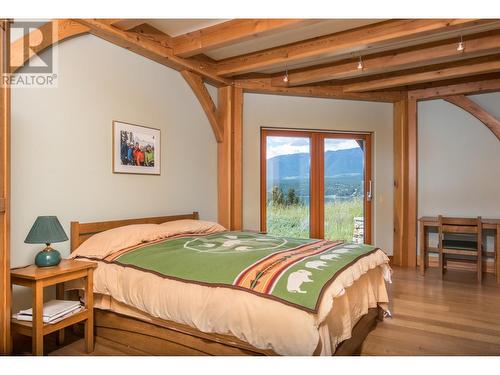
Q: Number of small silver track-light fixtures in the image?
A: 3